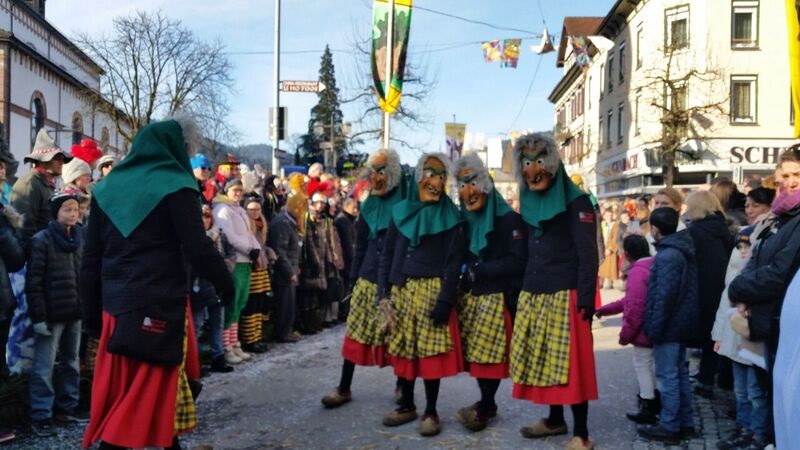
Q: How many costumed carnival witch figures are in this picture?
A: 5